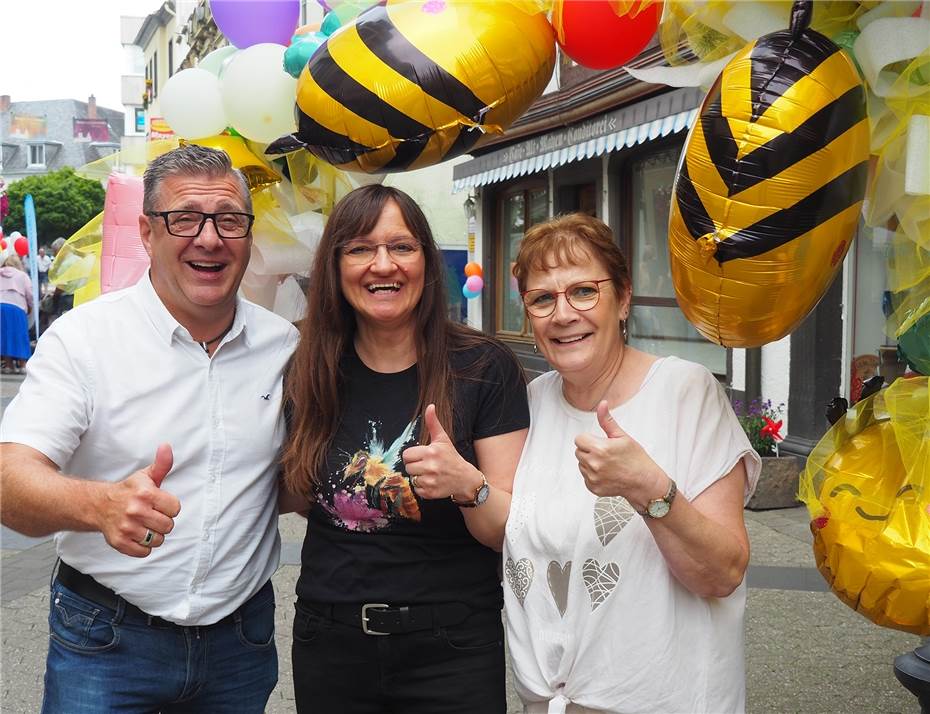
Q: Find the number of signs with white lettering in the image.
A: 1